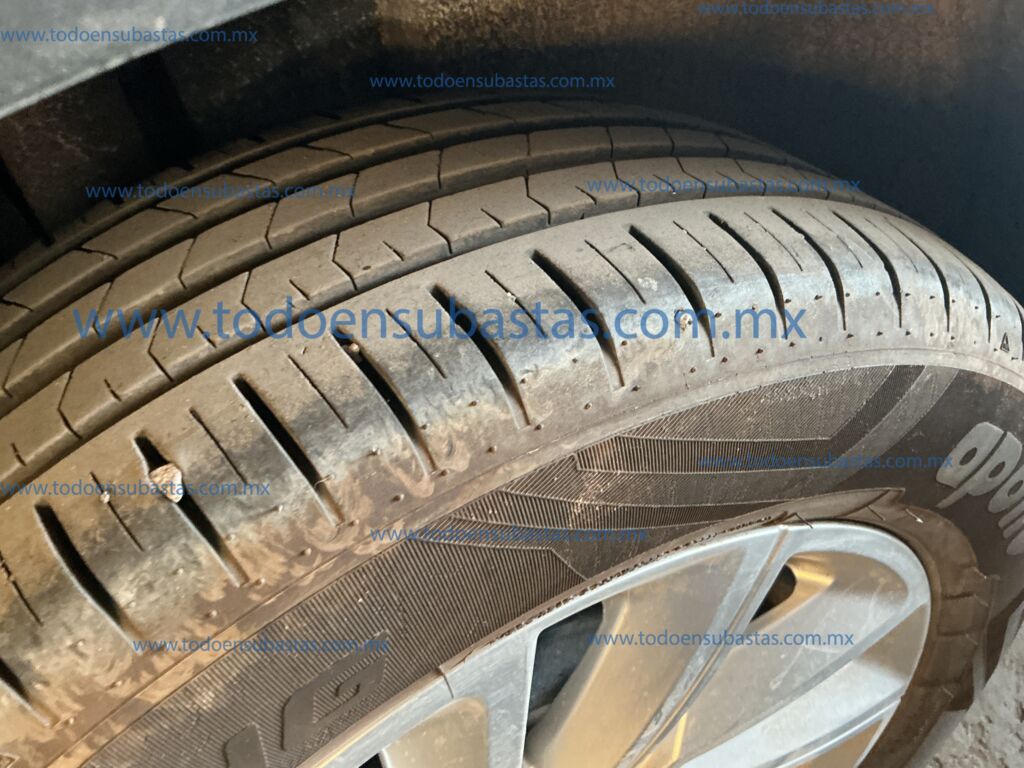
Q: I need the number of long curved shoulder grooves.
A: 14